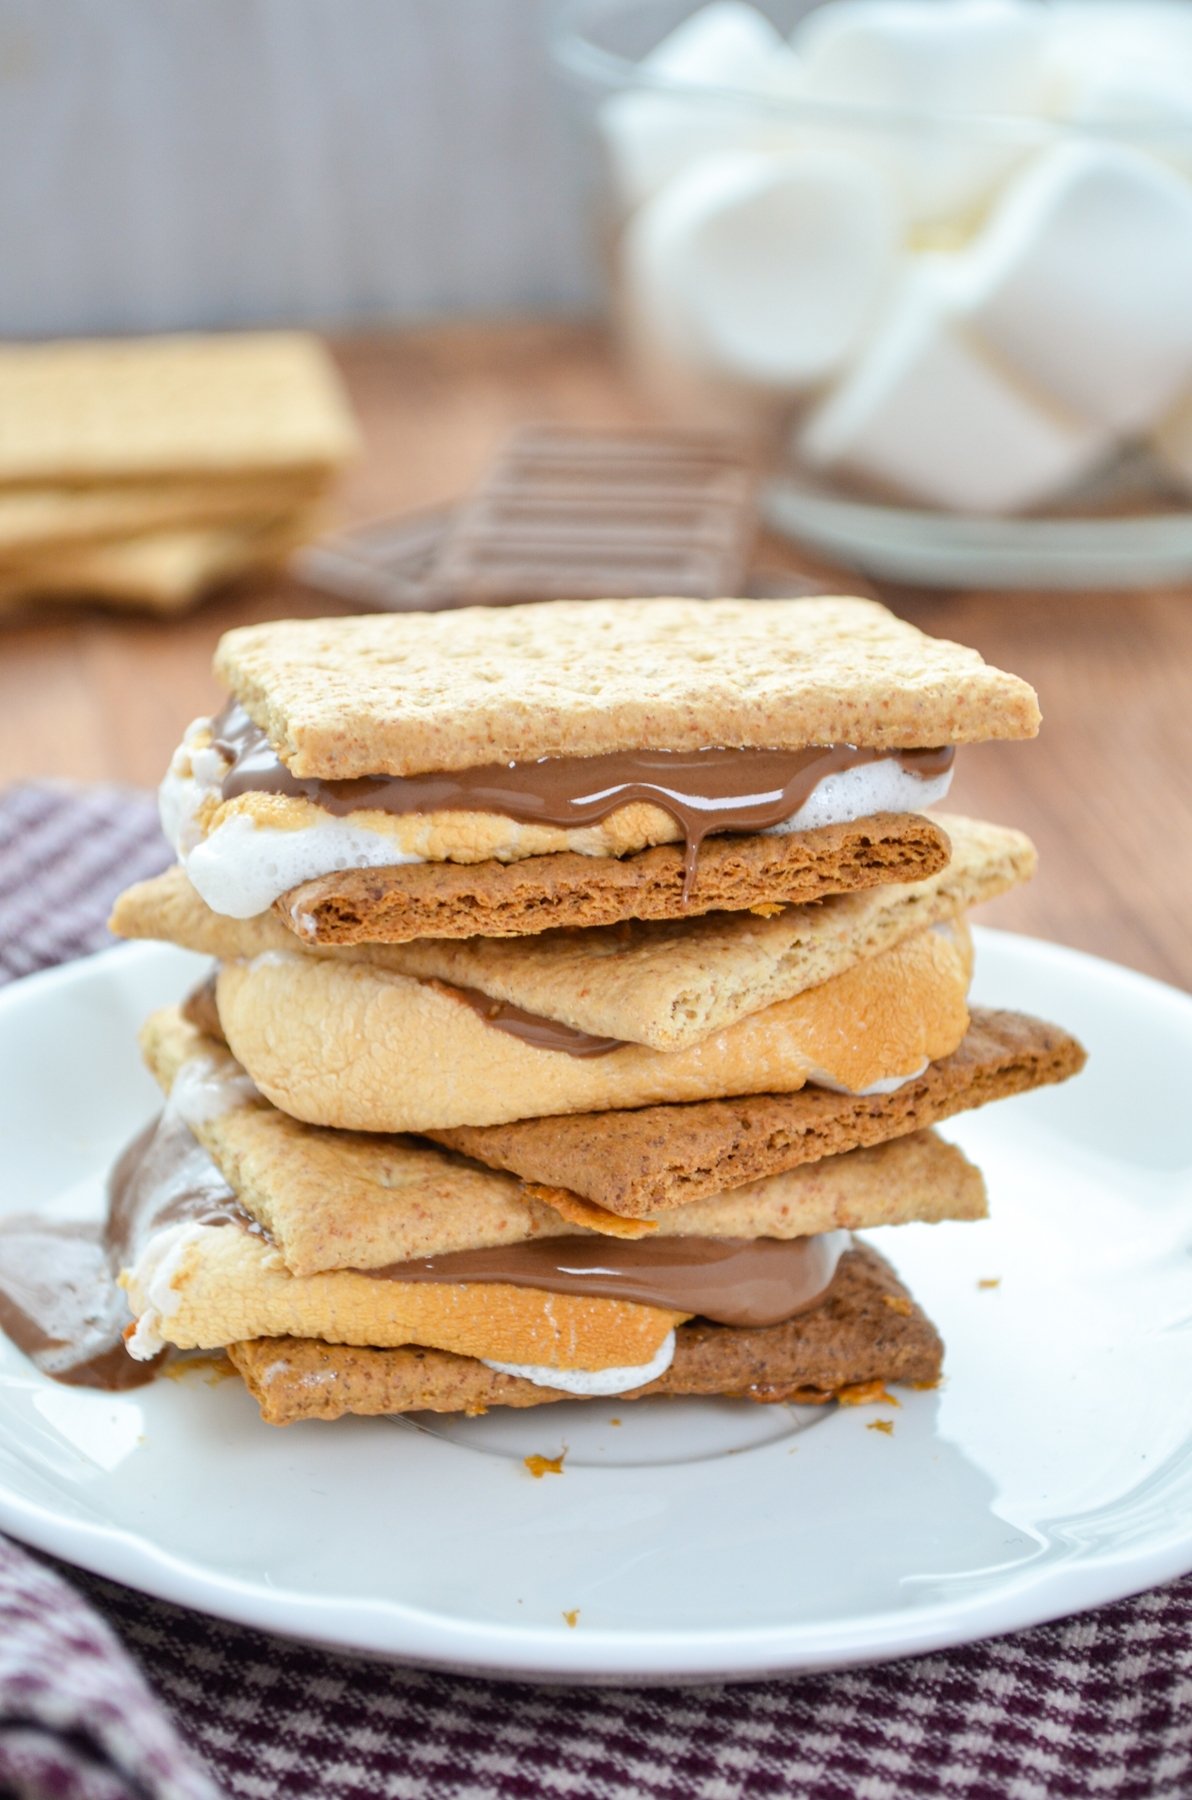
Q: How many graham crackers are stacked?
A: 6